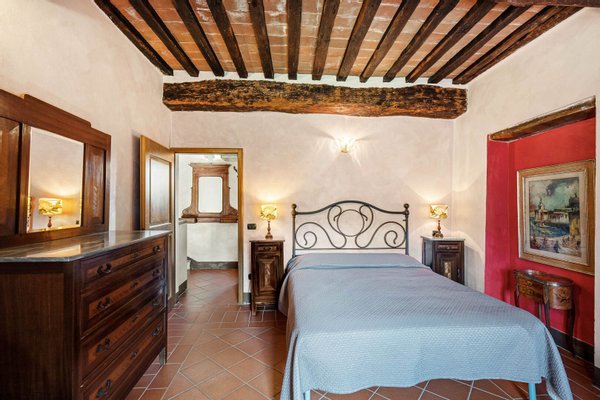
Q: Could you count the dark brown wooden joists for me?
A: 13